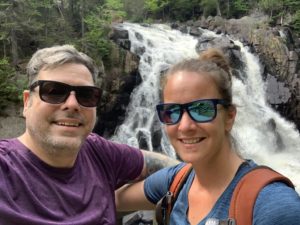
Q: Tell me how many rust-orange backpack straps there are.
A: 2